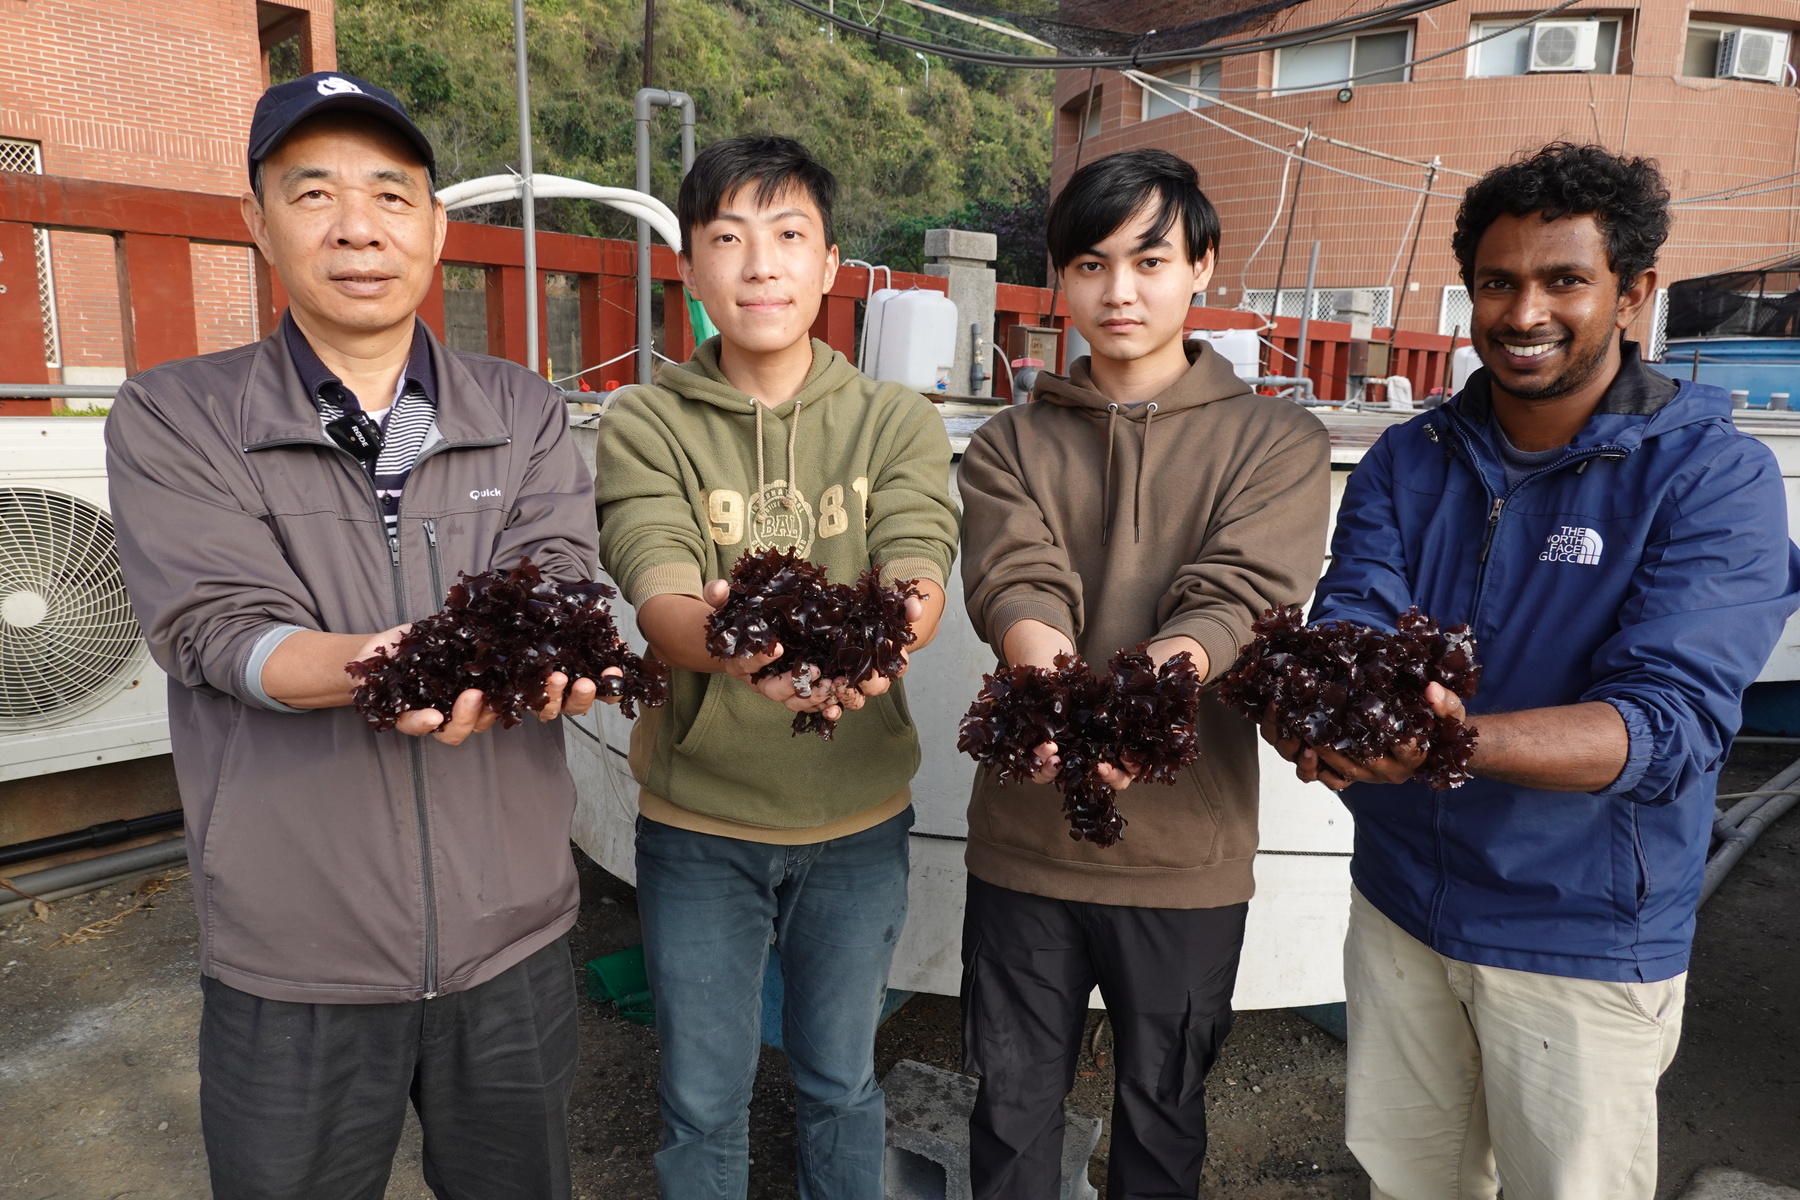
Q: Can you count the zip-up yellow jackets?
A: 0